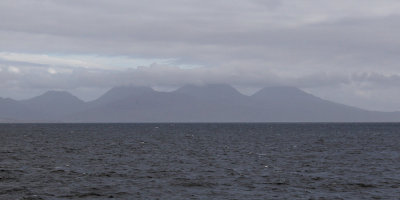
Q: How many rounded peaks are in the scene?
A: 4